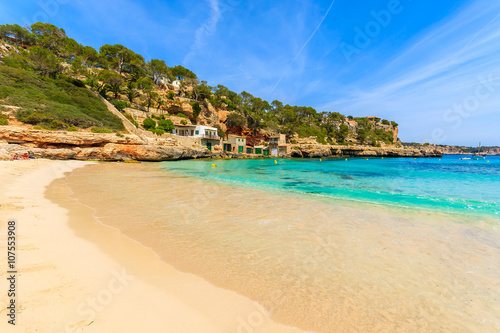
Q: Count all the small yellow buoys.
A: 9